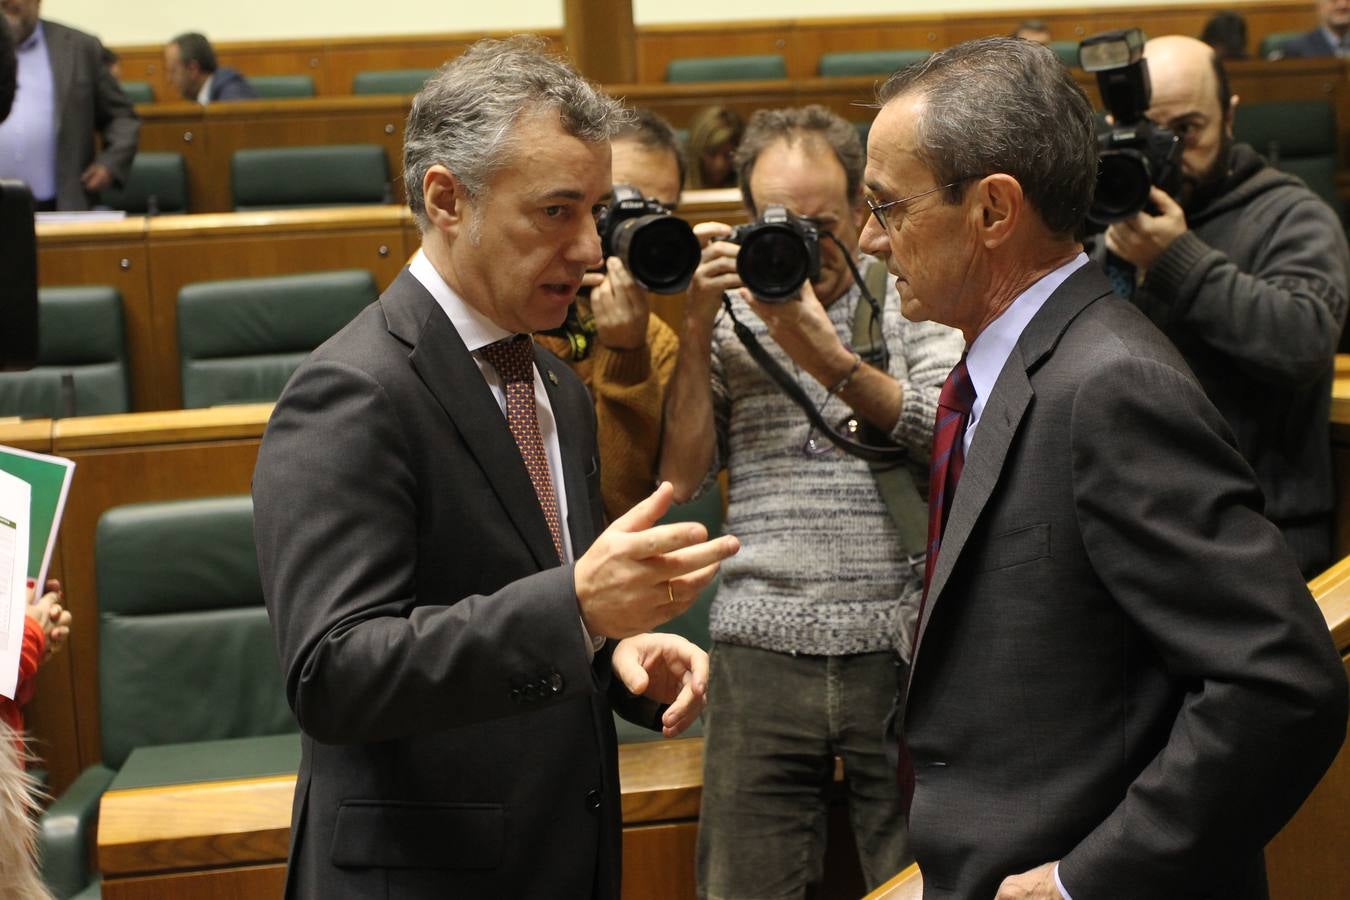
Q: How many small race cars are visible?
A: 0